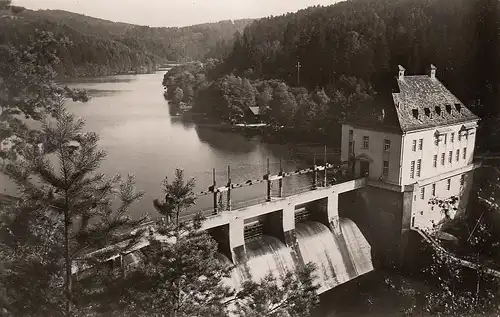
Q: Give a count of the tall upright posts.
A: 6